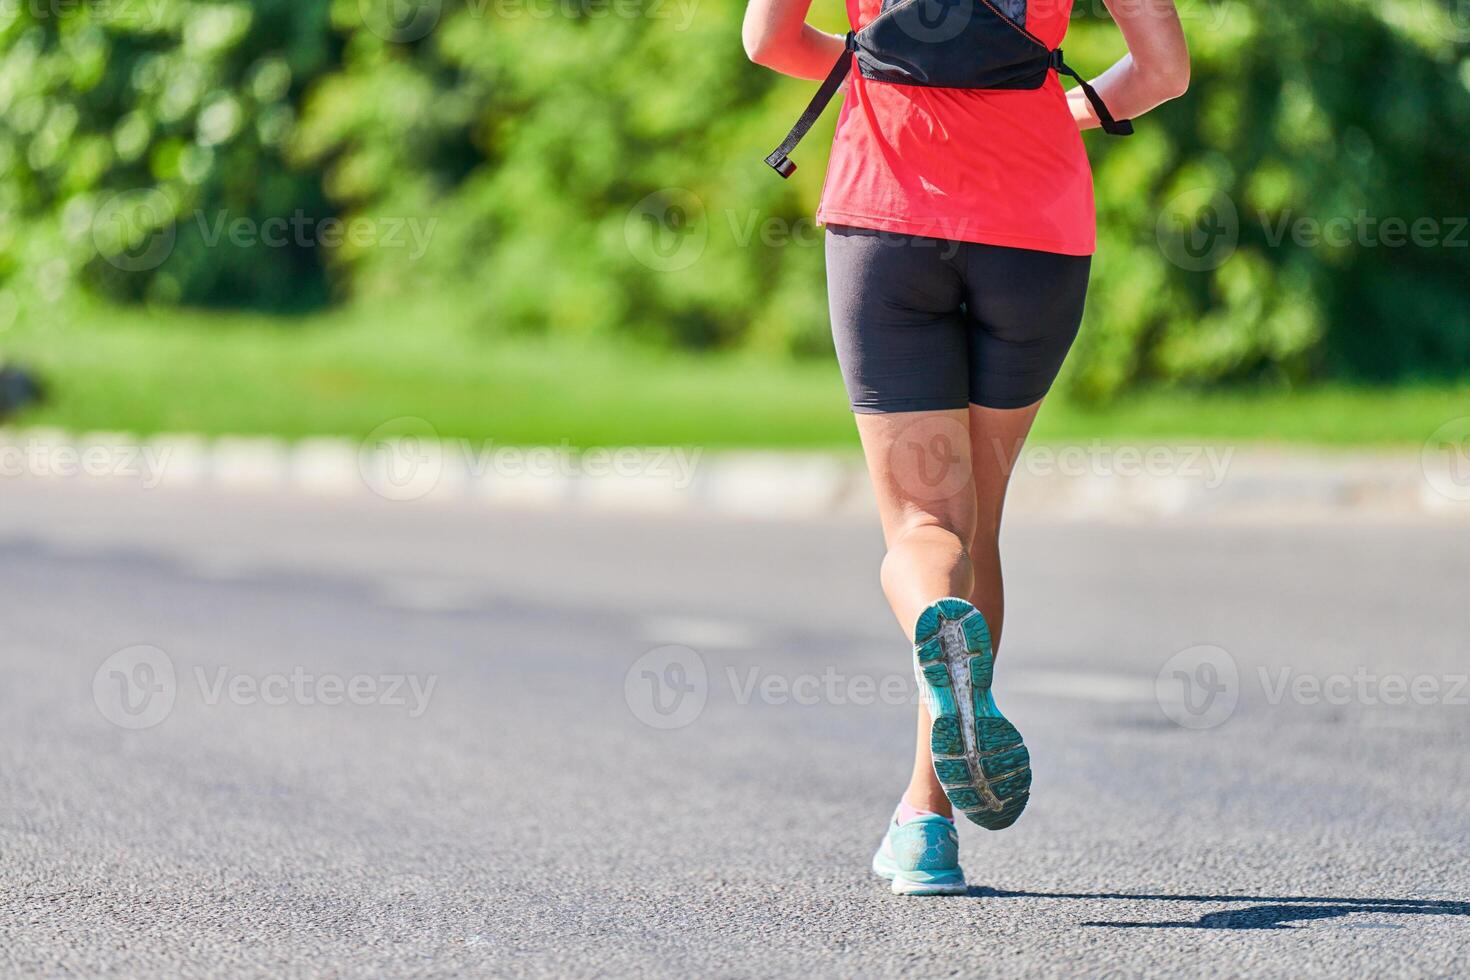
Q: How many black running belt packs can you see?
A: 1